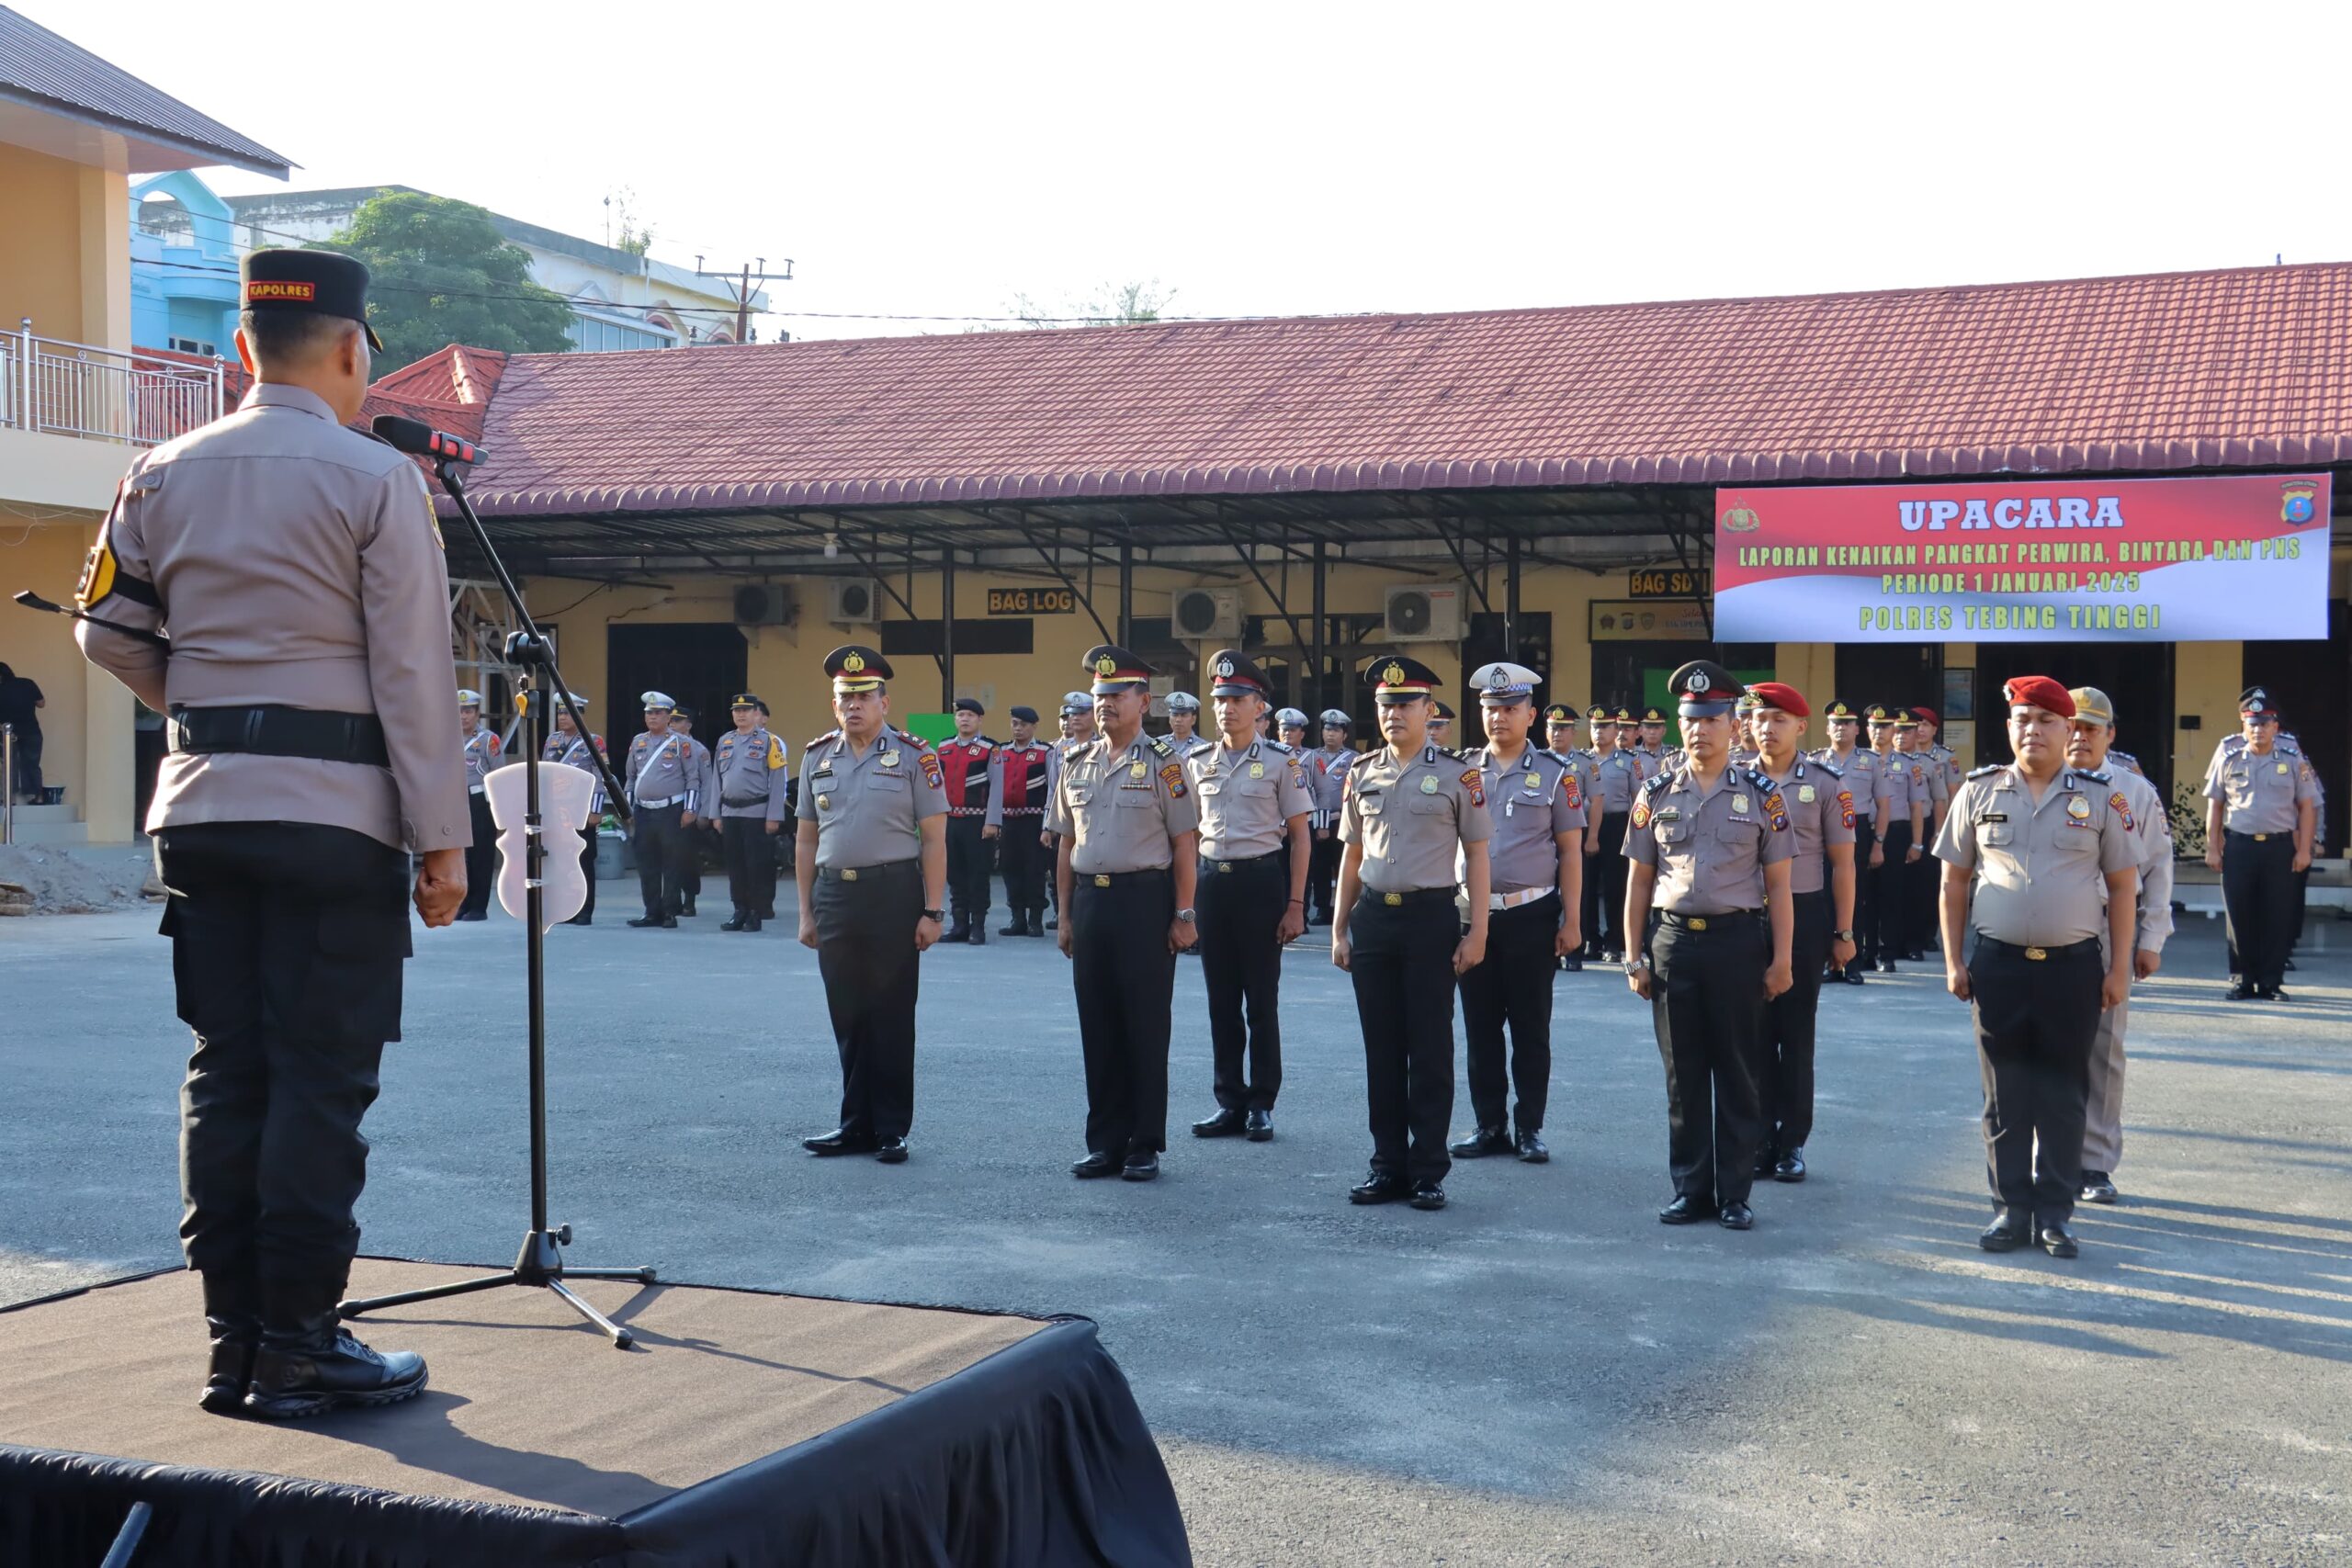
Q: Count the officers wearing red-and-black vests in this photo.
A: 2